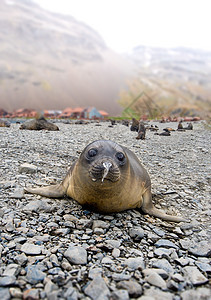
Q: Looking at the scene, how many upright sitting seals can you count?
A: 4